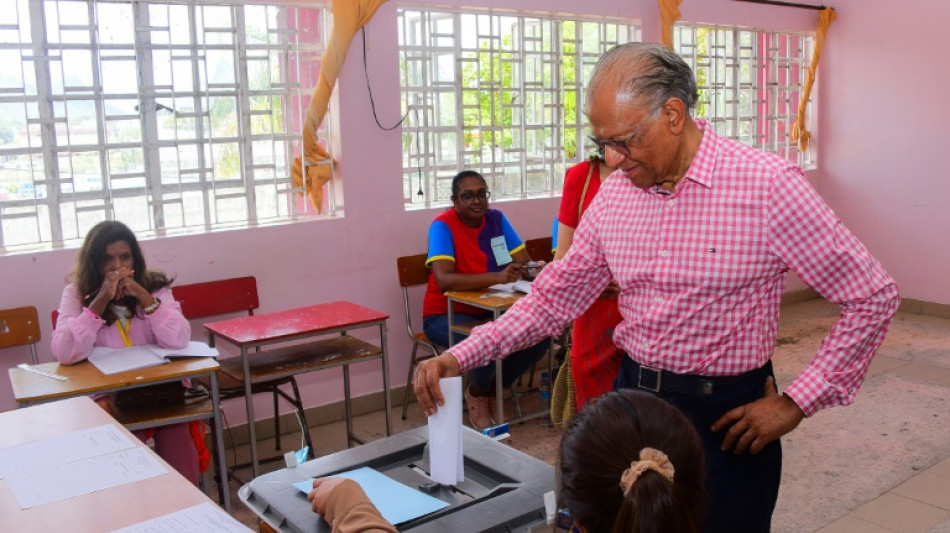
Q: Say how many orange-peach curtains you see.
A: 3